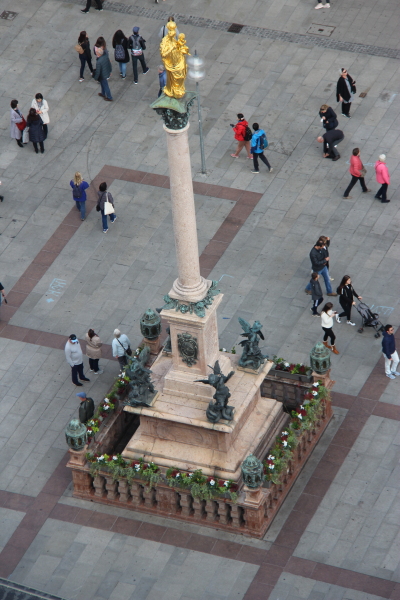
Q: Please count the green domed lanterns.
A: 4